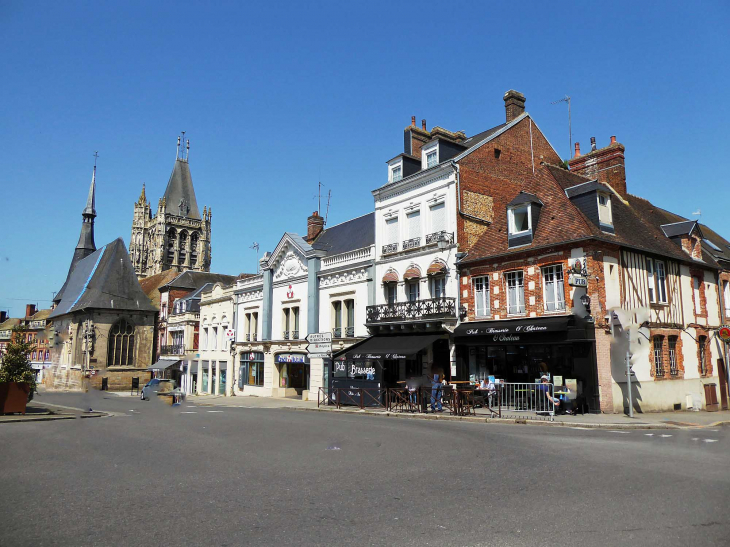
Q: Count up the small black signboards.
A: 2